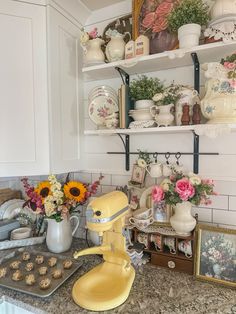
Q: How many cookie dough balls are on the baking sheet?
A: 12